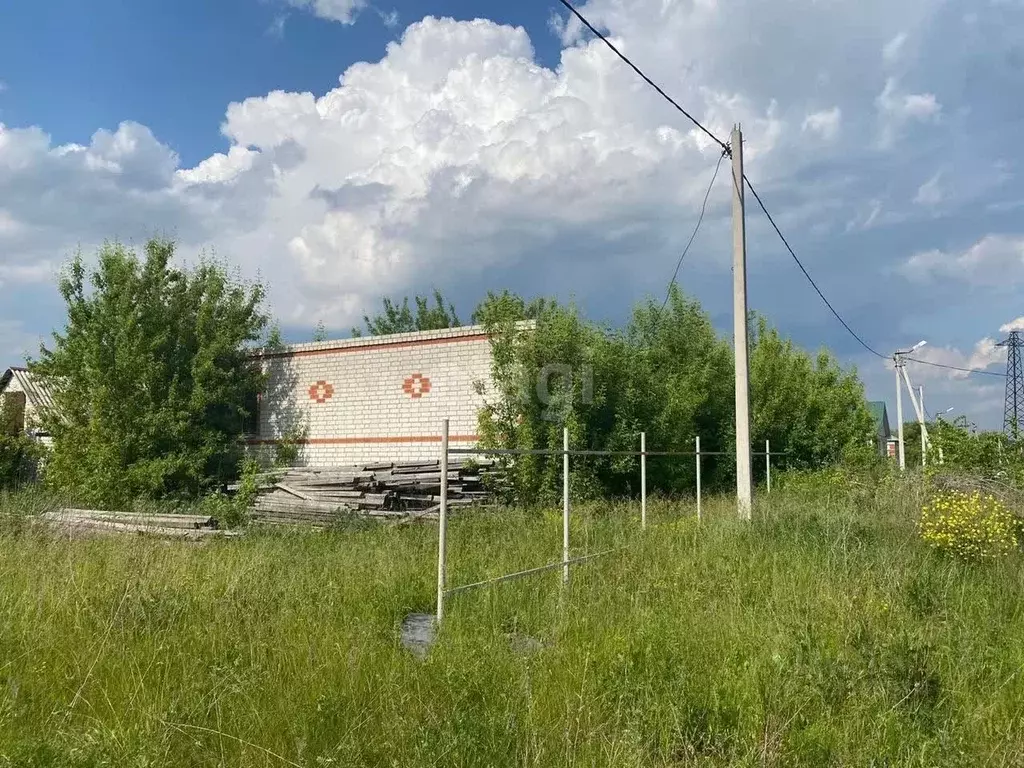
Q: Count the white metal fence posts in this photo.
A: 5